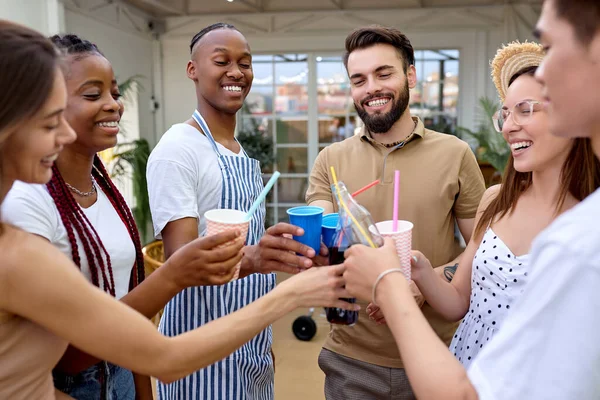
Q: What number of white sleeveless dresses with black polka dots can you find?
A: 1